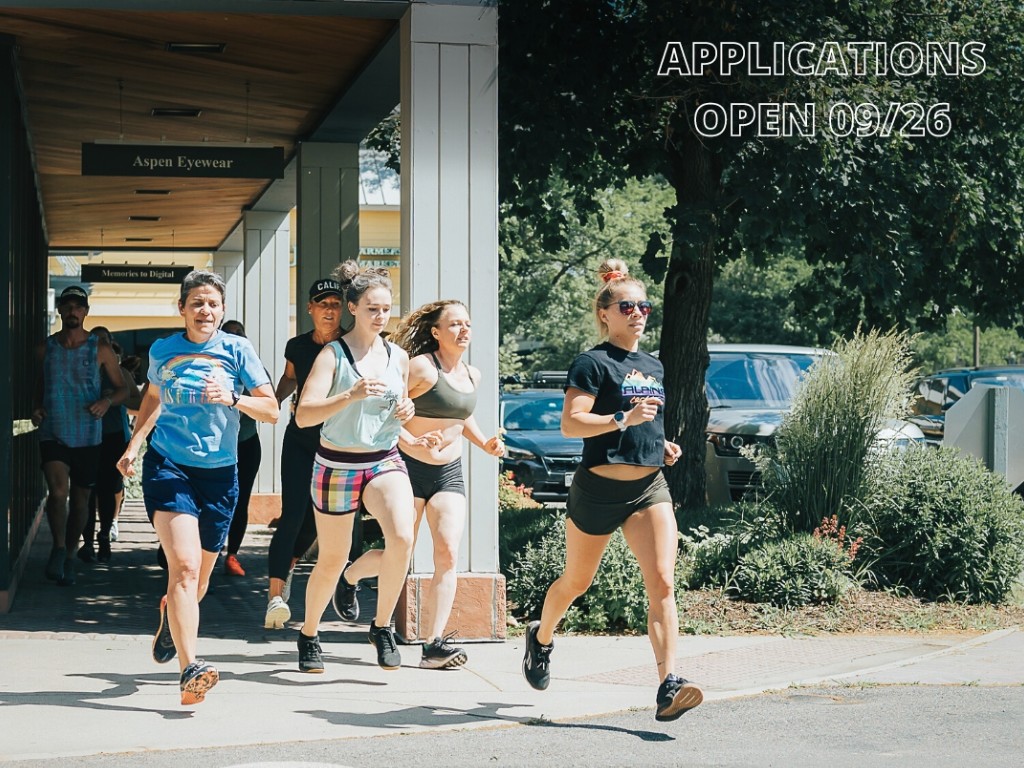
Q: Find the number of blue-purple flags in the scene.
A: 0